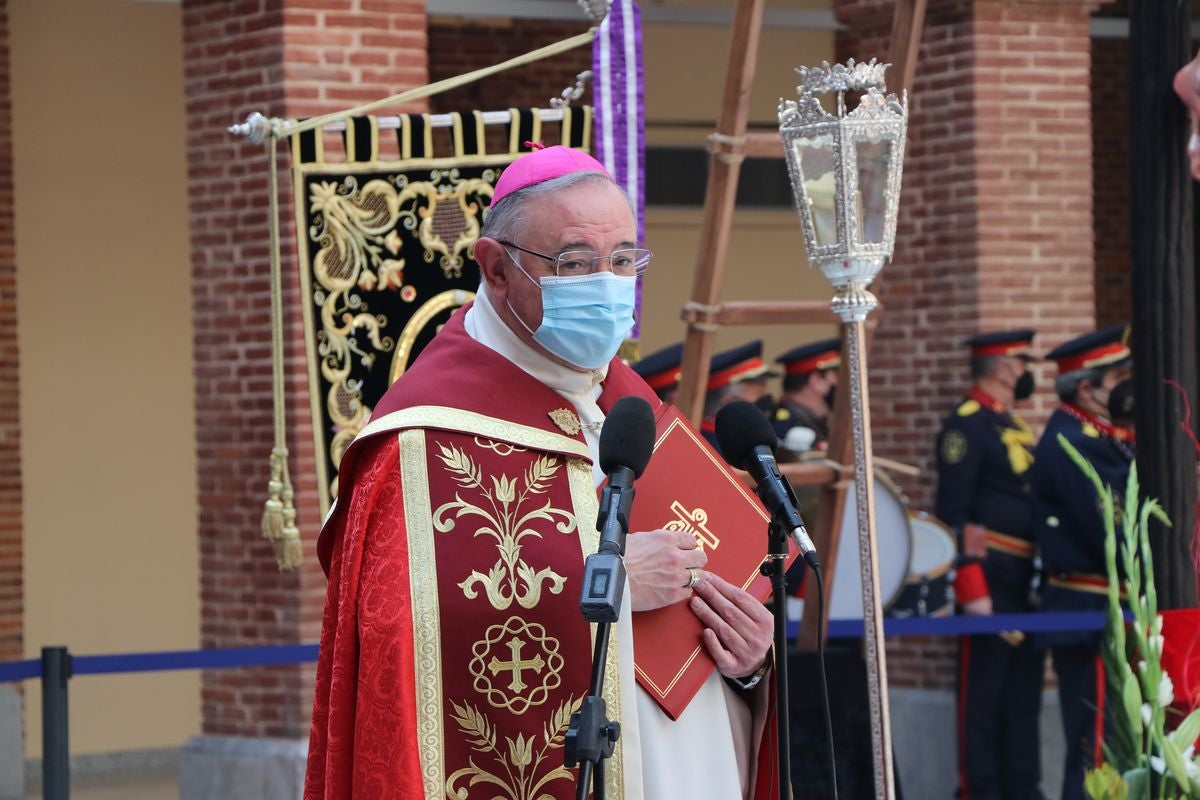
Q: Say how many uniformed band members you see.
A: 5